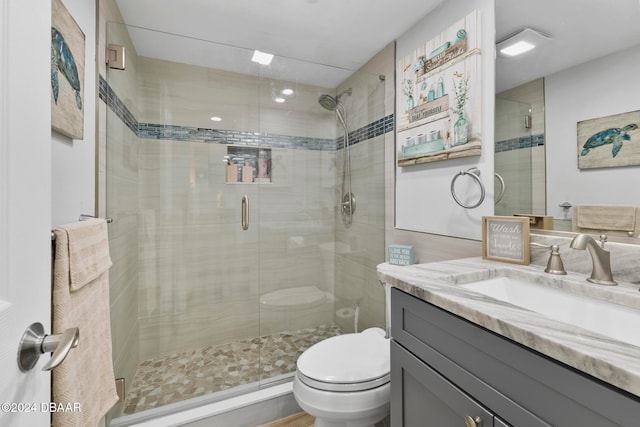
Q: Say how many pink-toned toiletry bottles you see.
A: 3